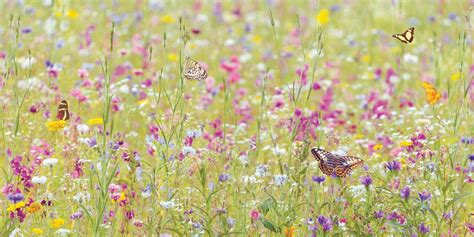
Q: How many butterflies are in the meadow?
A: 5